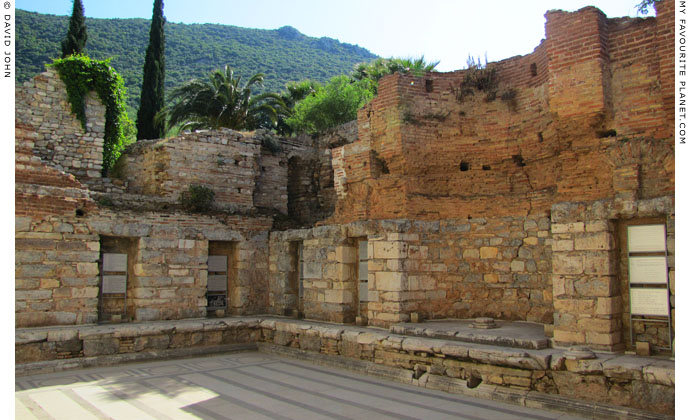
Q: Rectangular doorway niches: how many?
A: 5